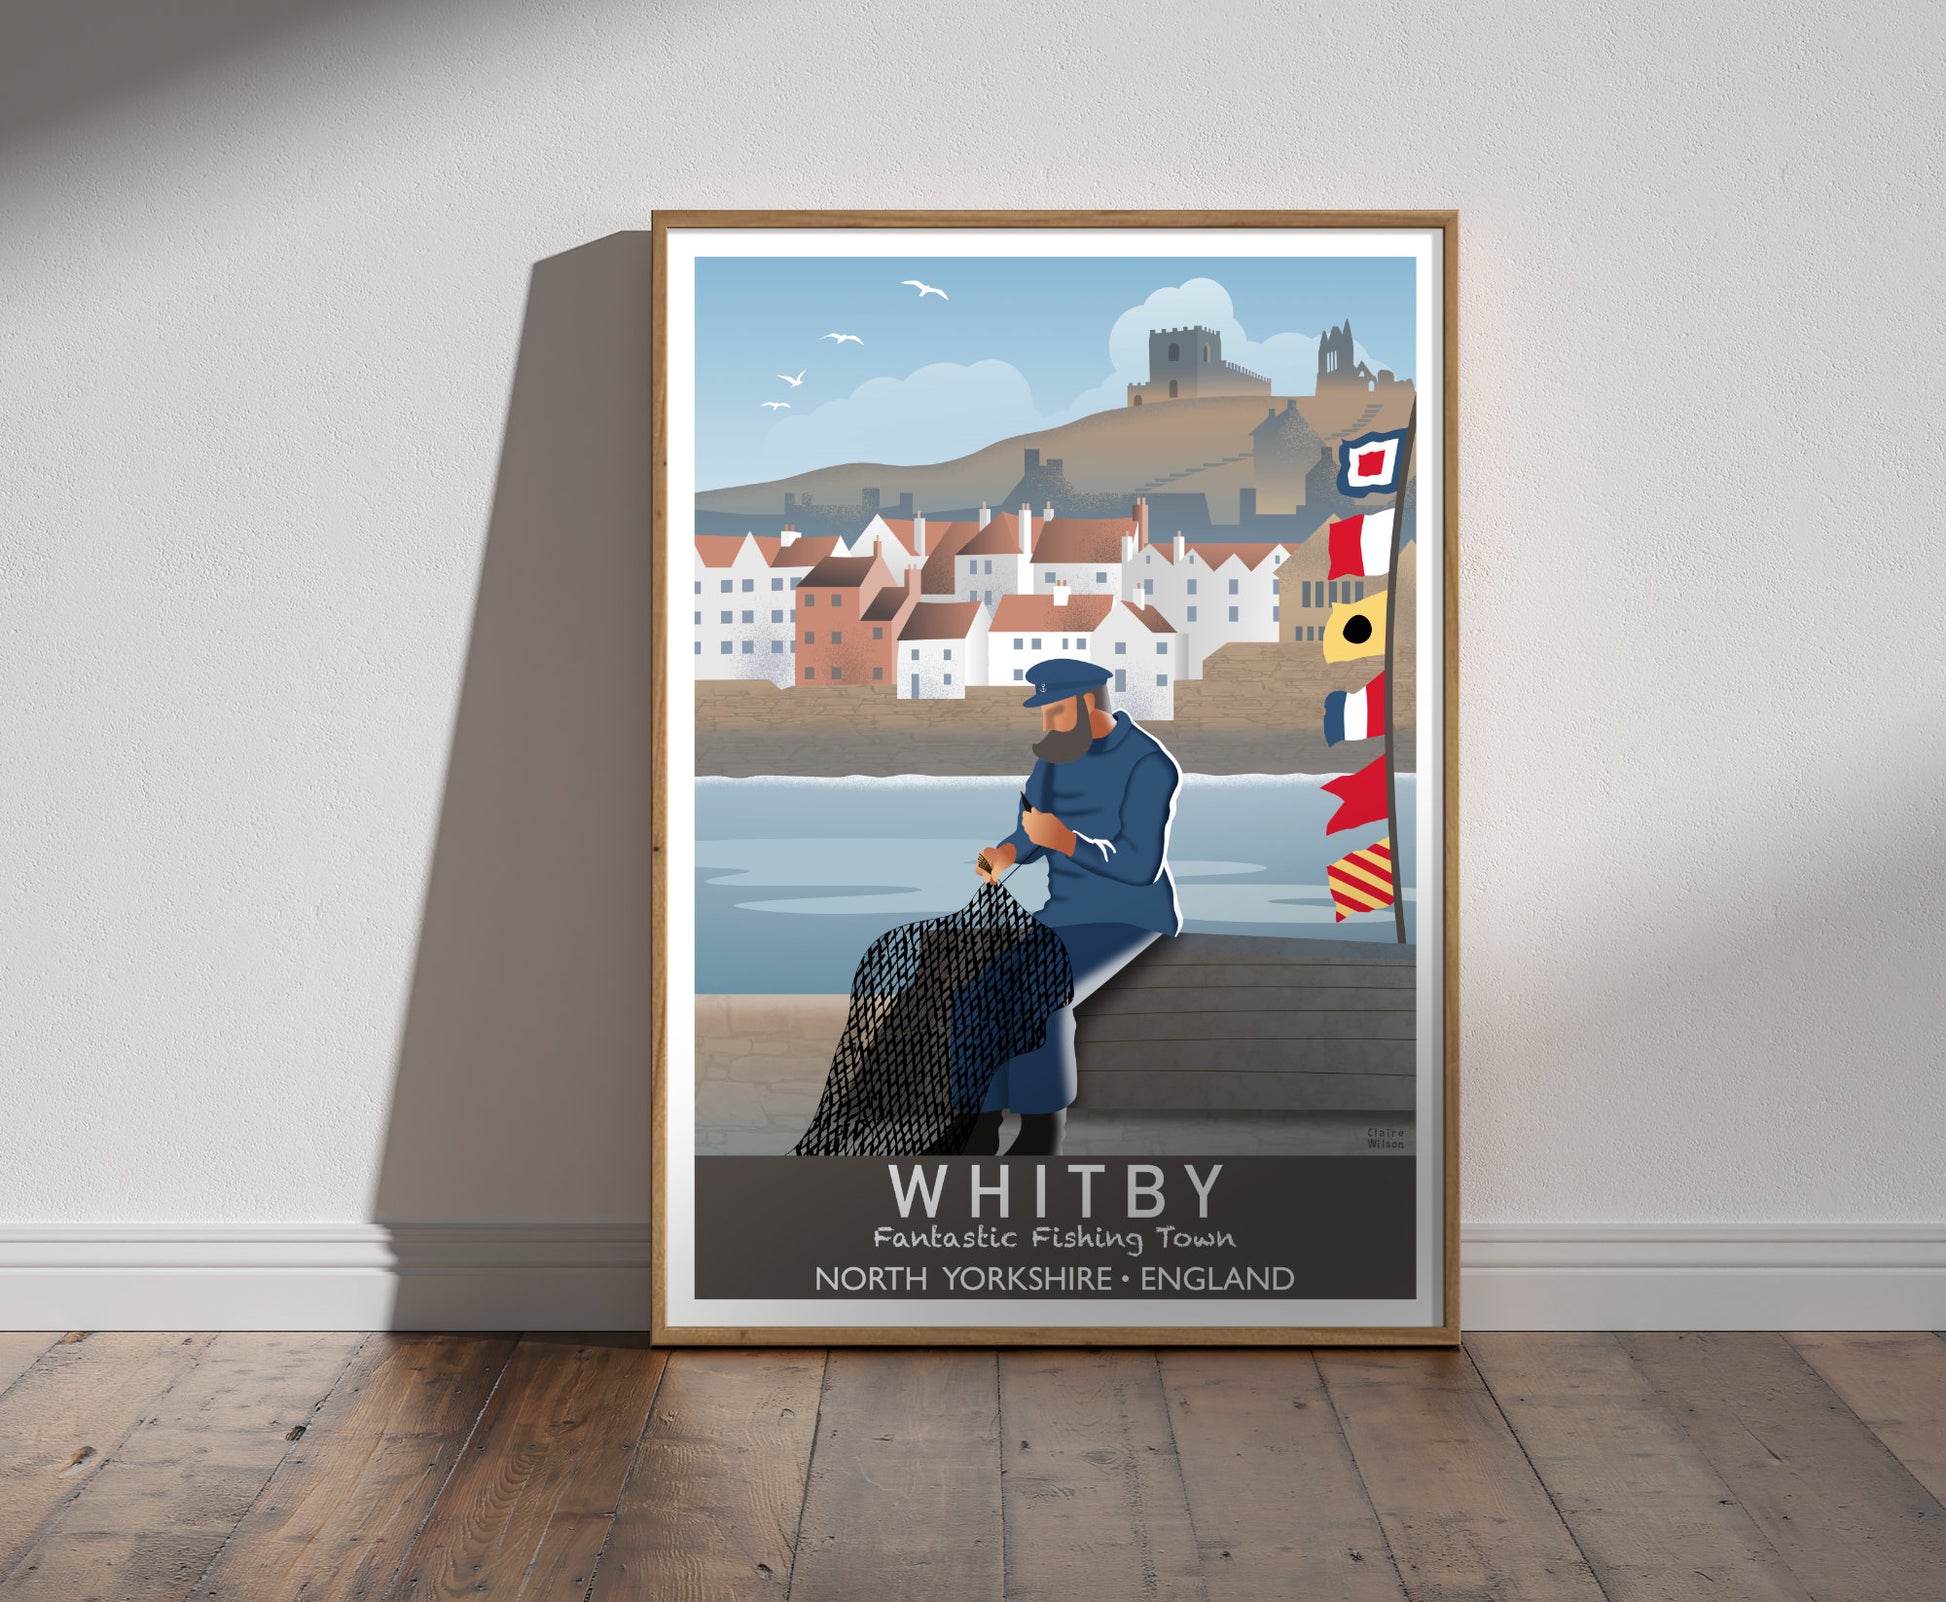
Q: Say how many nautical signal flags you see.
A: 6